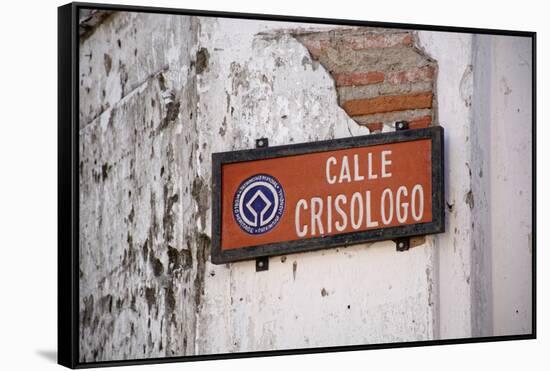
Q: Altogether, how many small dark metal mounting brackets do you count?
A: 4